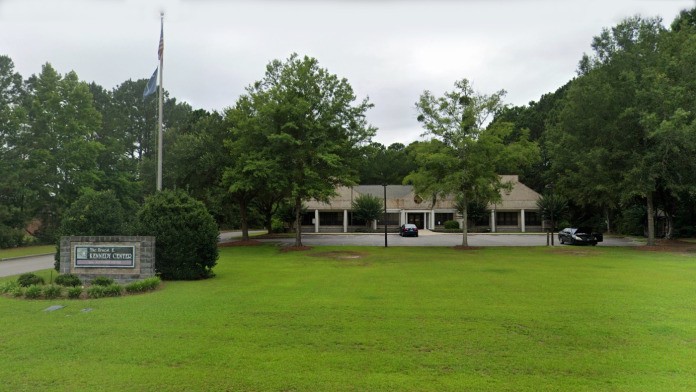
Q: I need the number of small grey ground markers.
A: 2